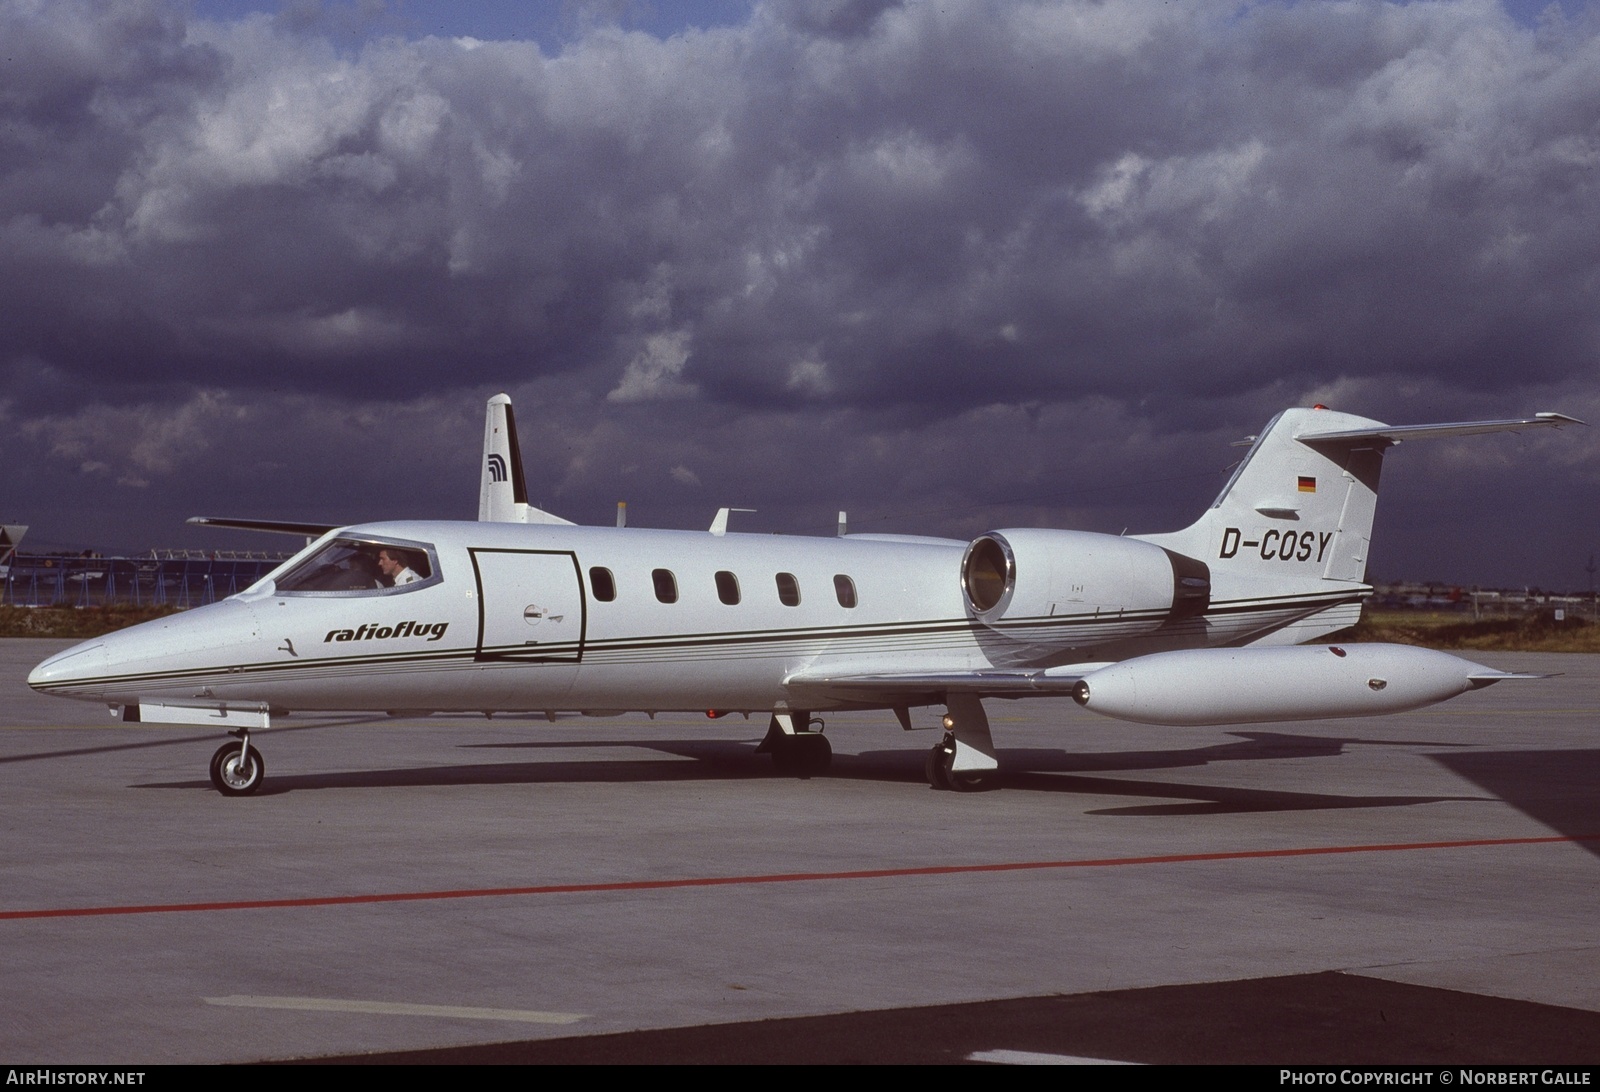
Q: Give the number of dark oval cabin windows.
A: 5